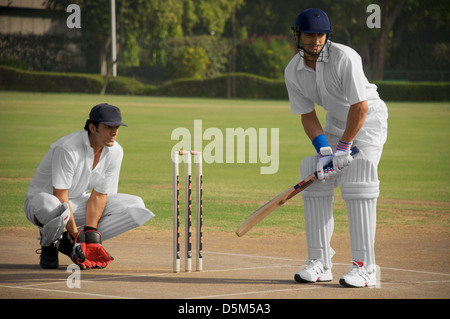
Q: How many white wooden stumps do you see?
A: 3